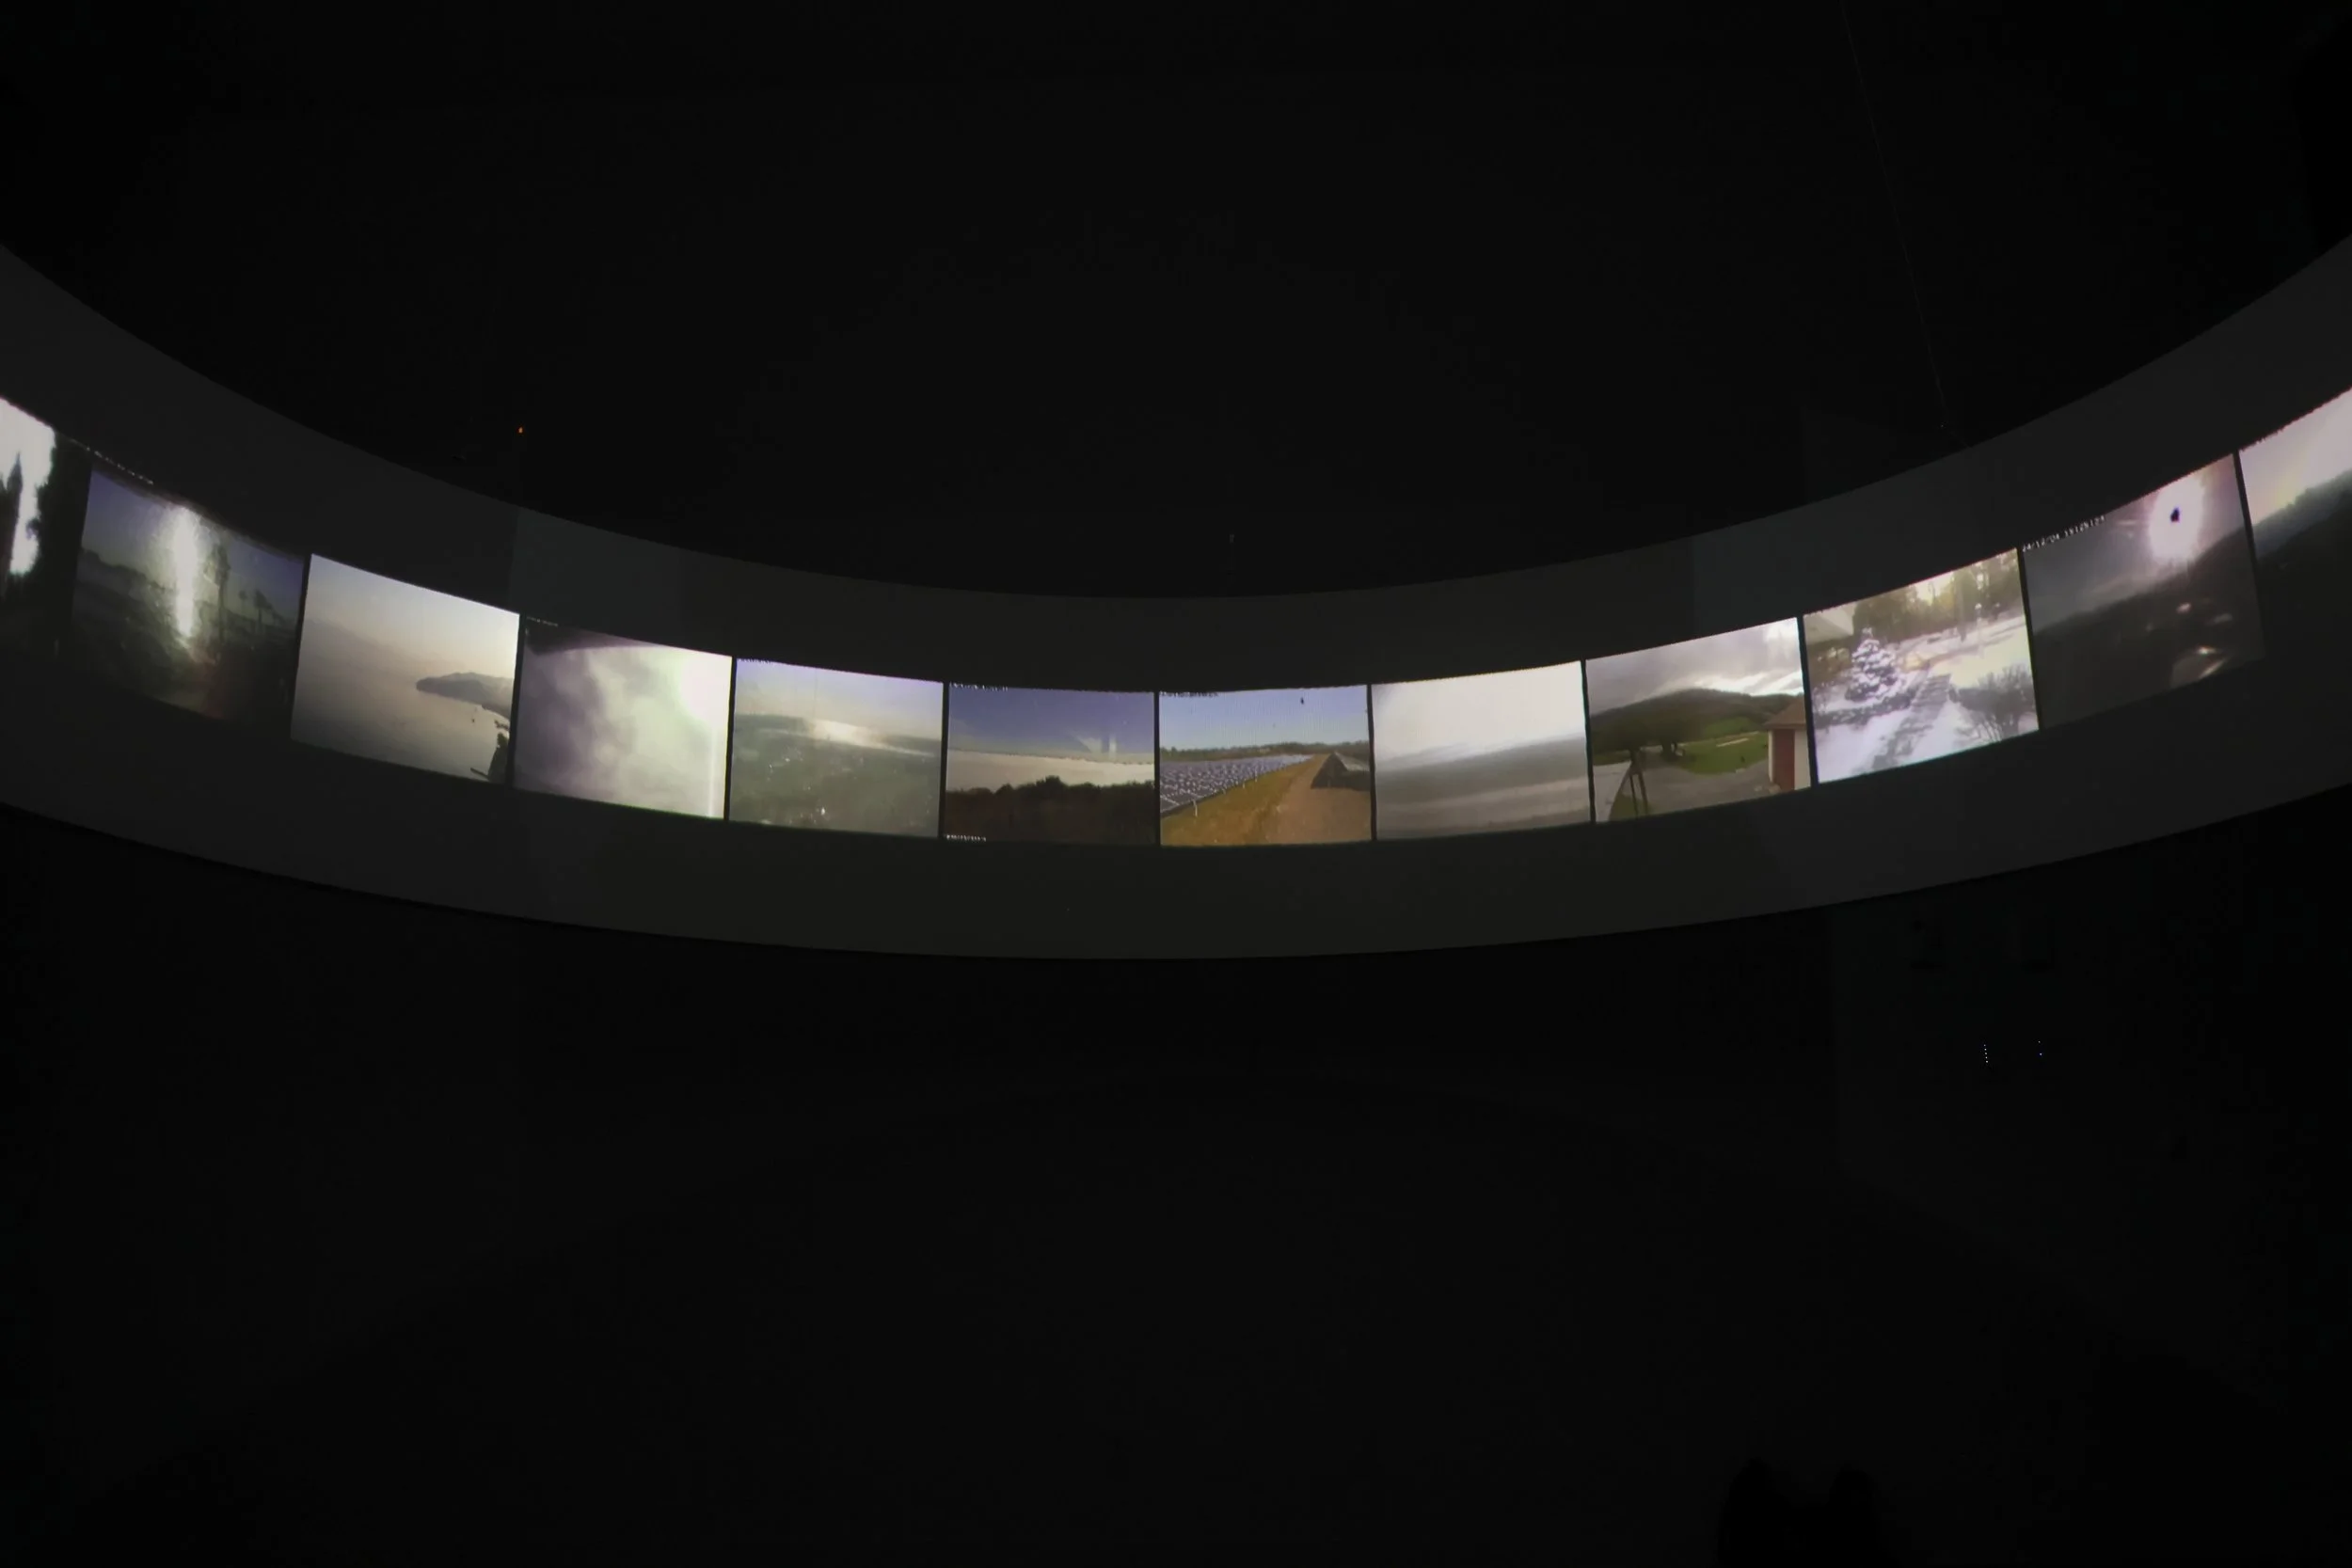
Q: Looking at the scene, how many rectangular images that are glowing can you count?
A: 12